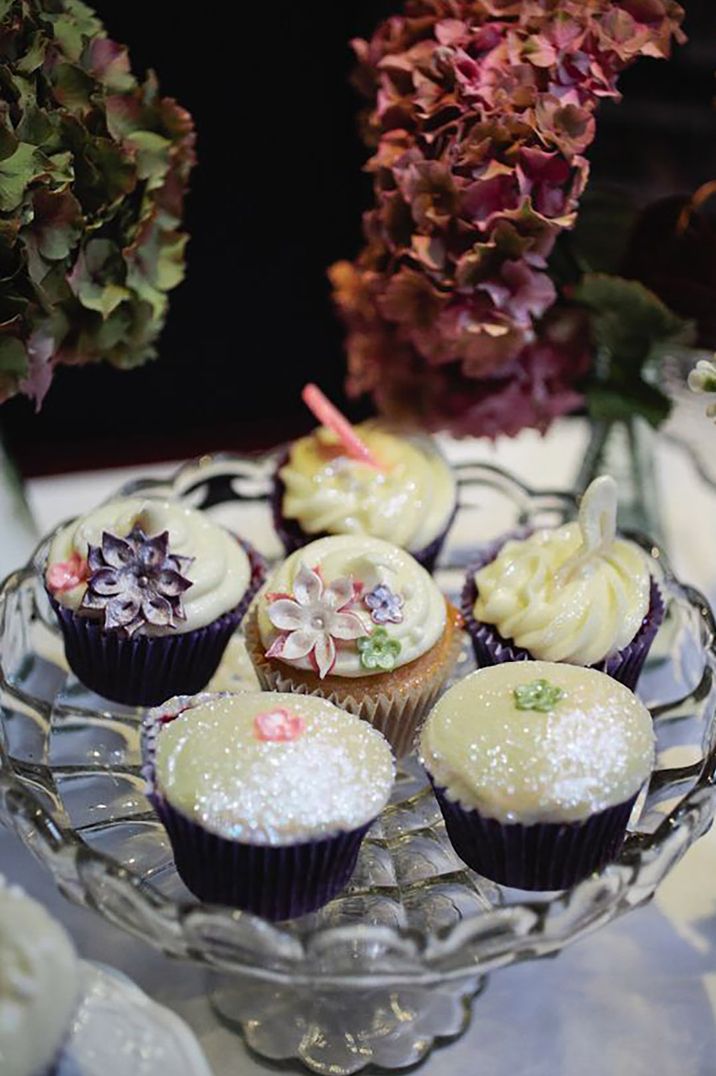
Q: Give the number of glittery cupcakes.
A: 2